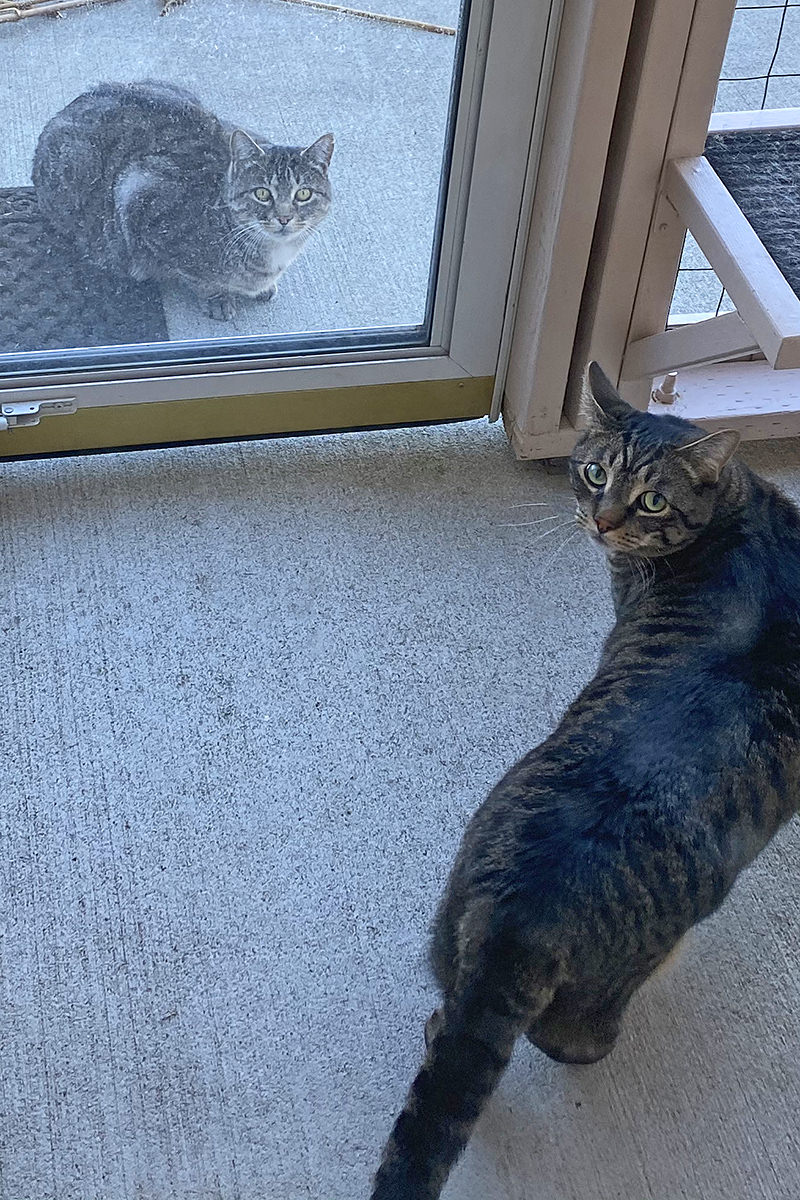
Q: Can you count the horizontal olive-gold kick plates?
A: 1